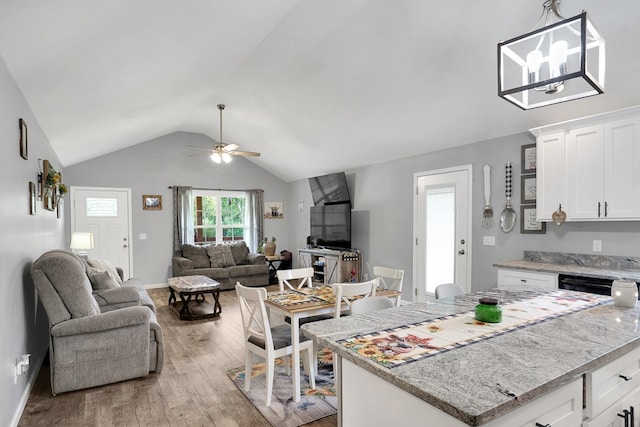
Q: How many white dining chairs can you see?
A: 4